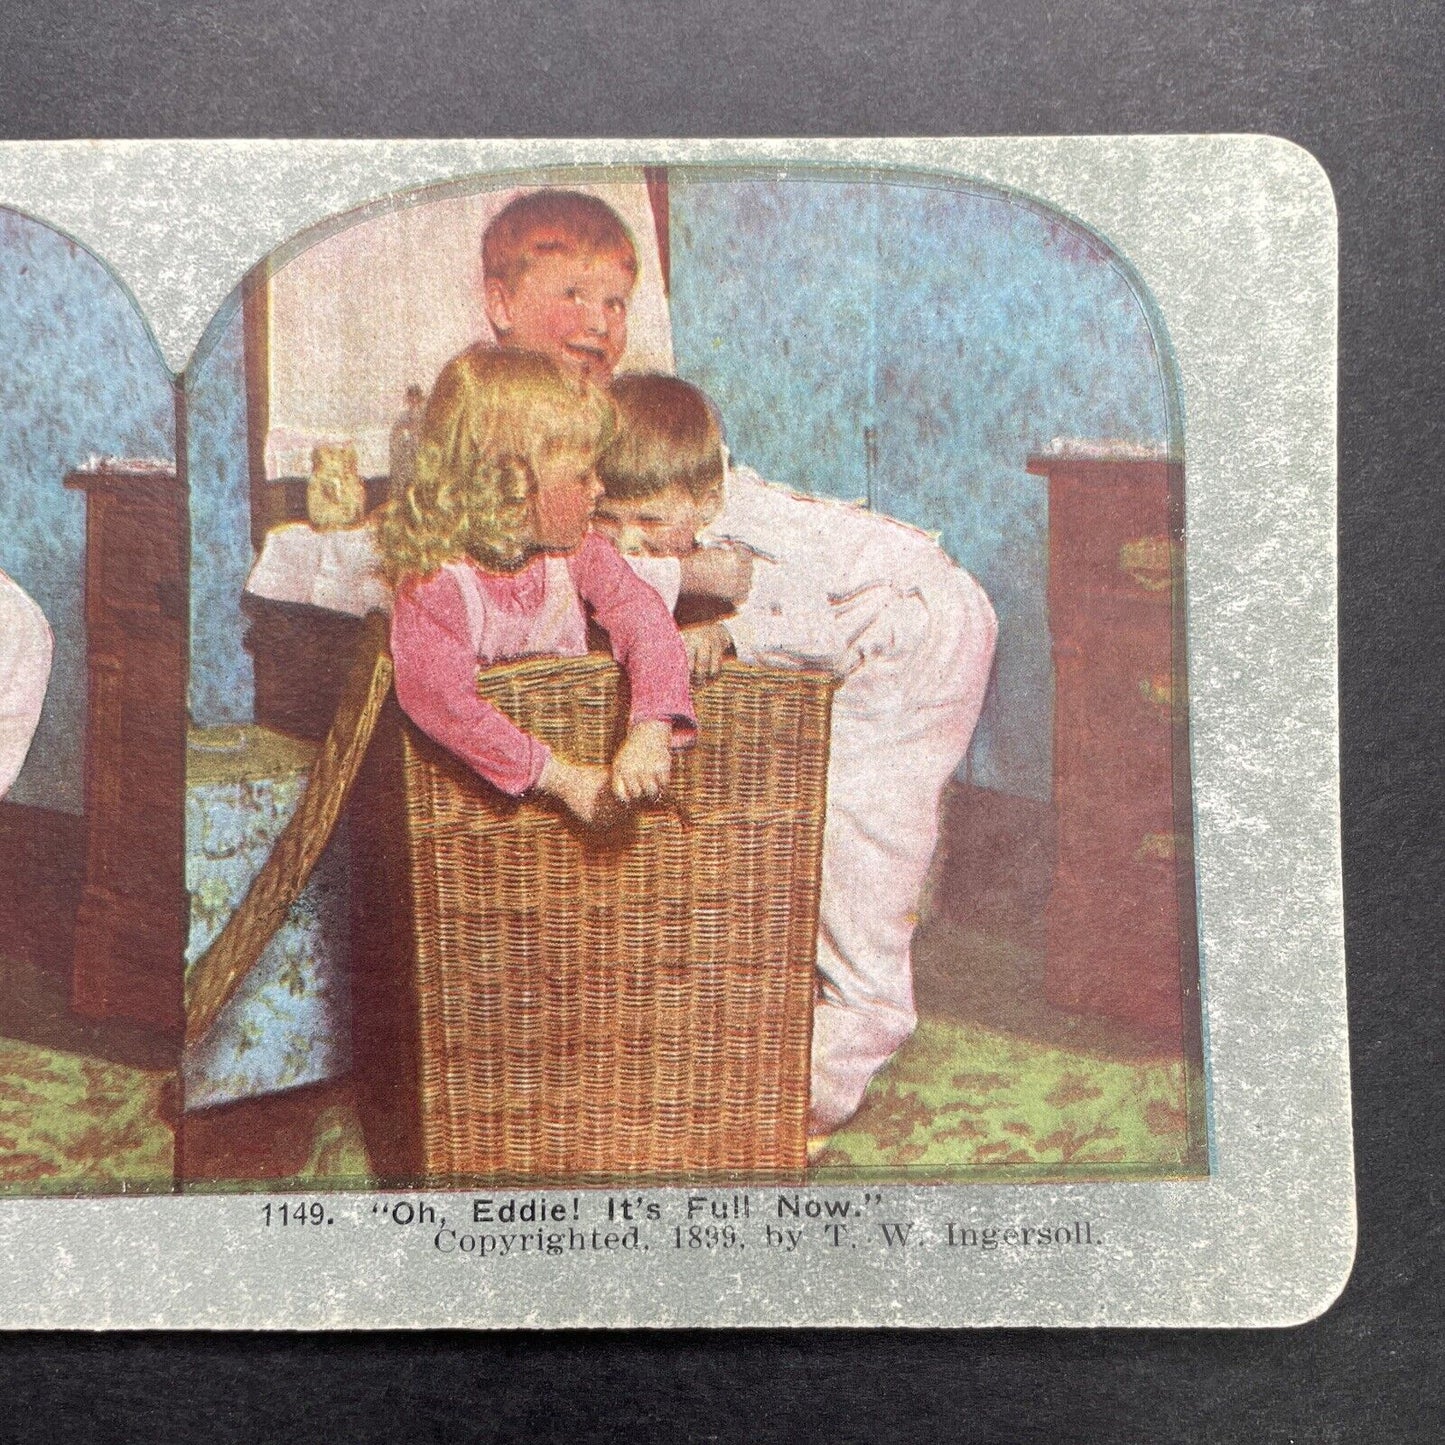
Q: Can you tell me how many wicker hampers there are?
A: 1